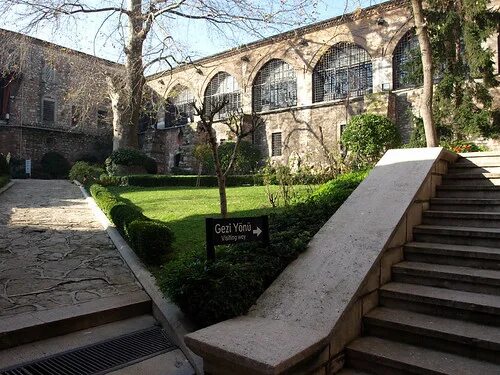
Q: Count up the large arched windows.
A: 5